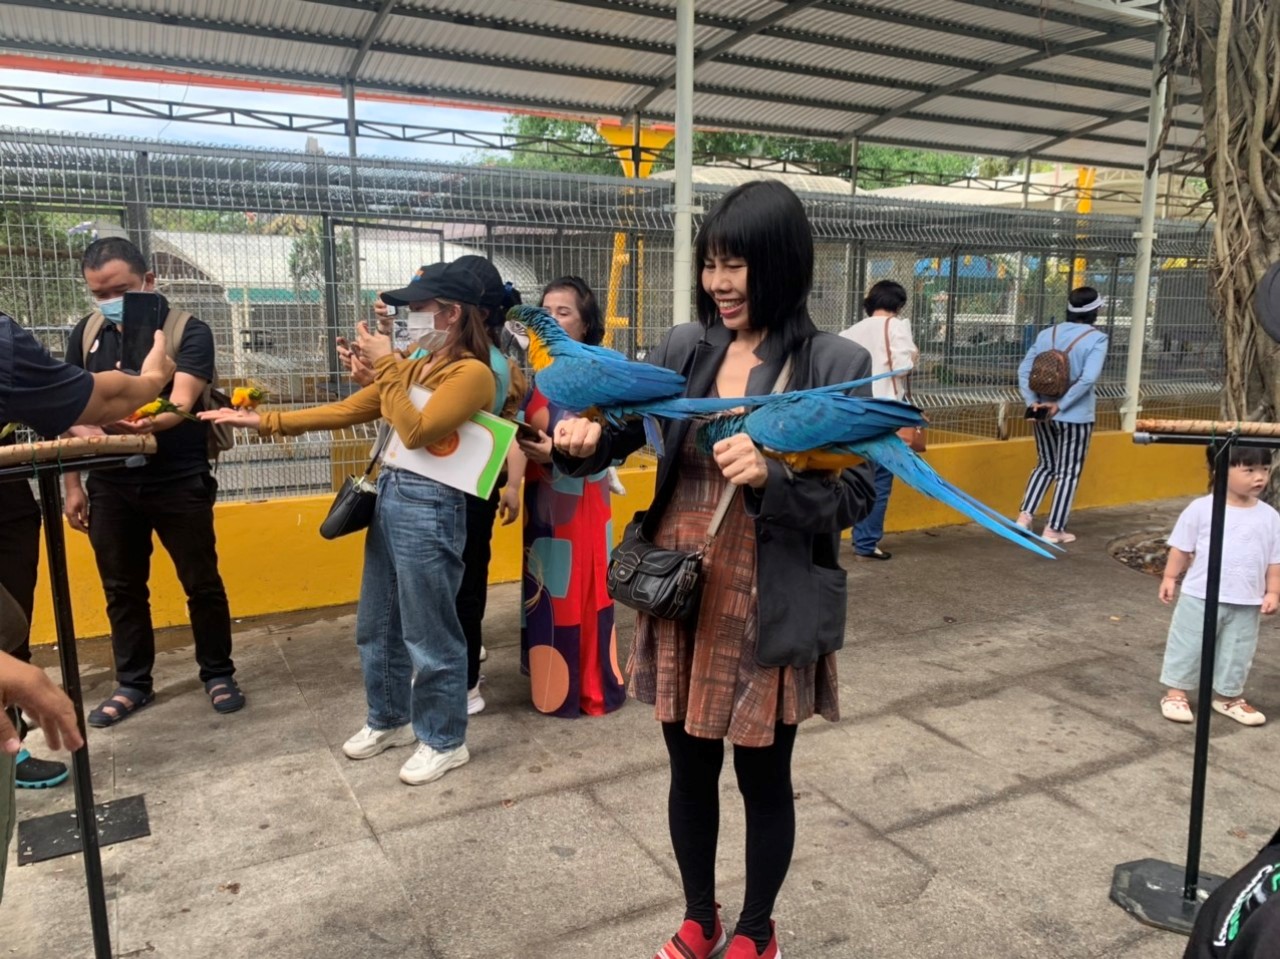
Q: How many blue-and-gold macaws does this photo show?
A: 2